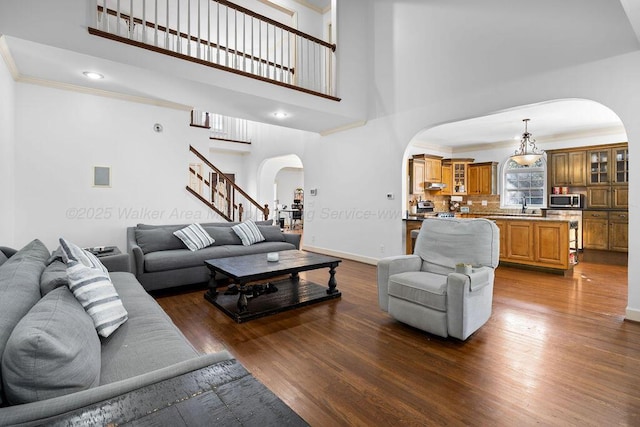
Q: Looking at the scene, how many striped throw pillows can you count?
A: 4